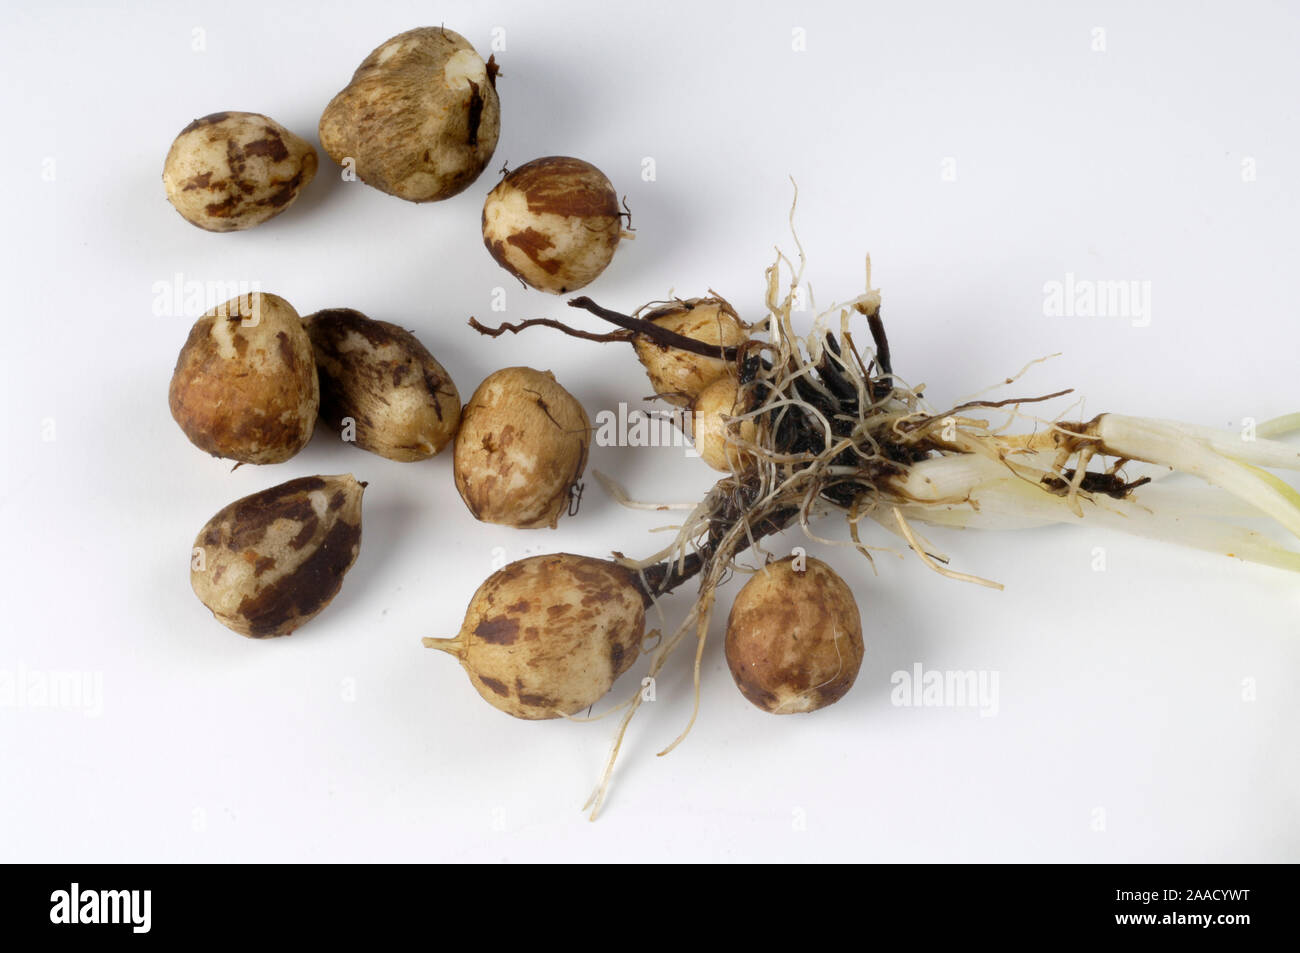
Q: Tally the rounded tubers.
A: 11